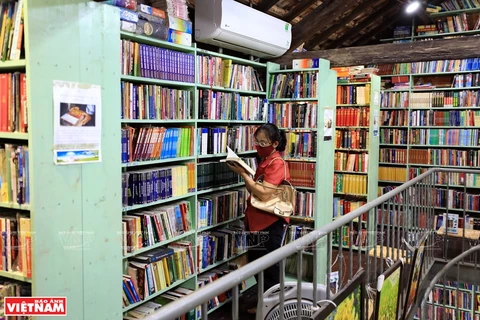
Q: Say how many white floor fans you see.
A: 1